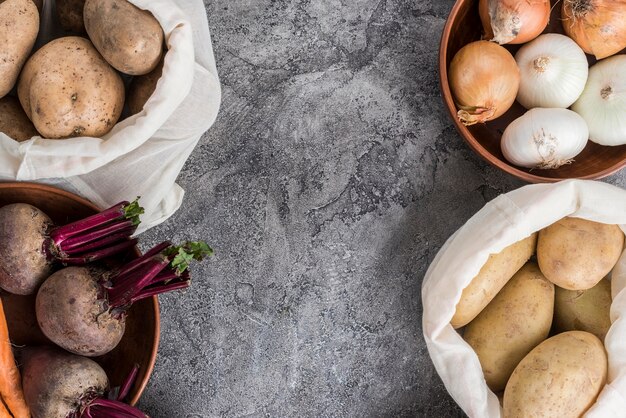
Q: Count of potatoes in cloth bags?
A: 11